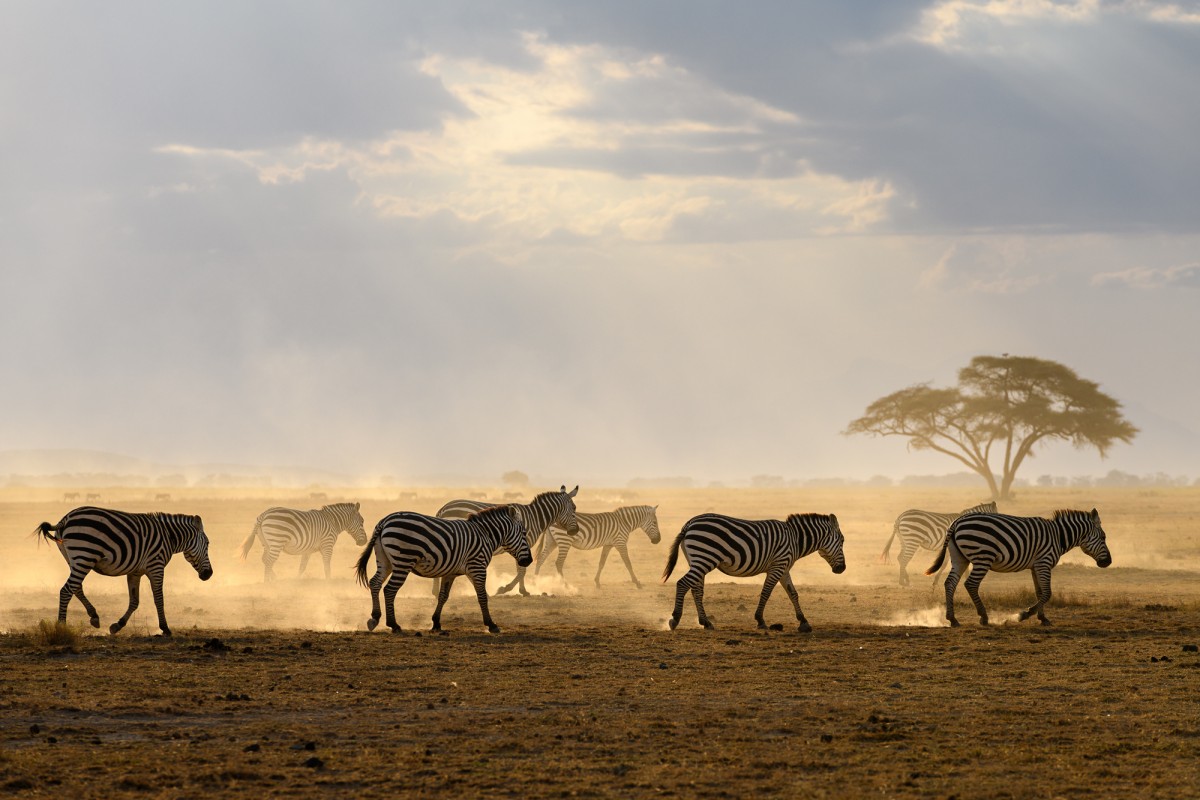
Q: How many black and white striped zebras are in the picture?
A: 8